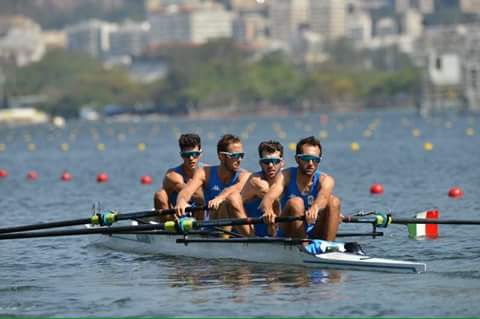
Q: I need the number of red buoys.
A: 7